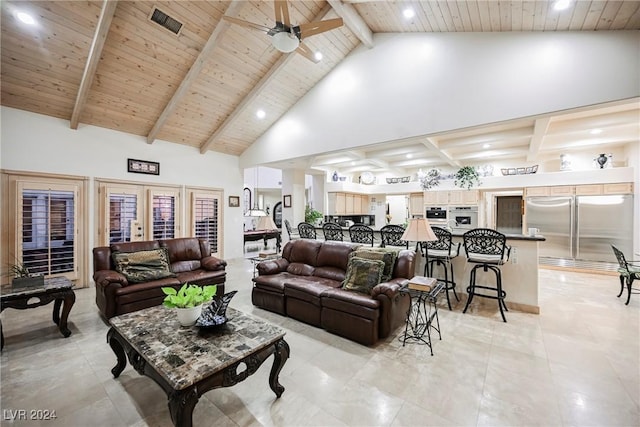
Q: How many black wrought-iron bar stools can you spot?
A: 7